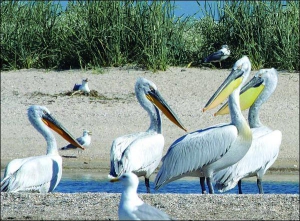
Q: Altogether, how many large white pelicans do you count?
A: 4